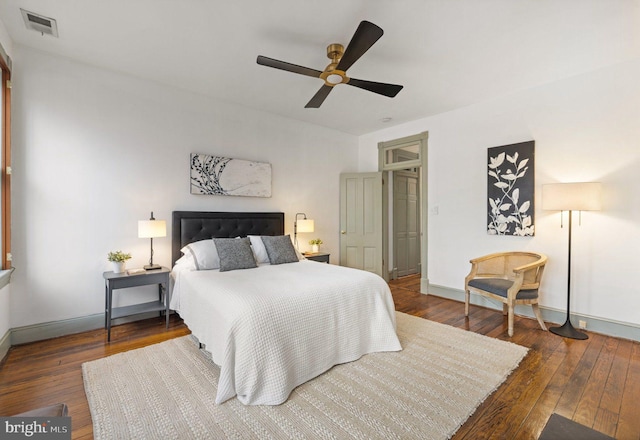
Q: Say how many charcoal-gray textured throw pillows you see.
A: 2